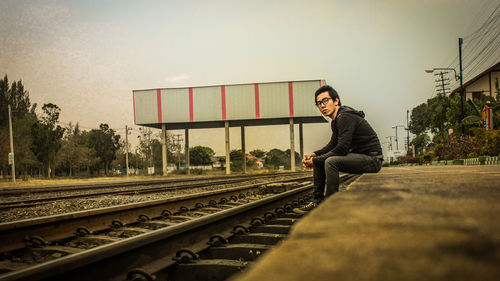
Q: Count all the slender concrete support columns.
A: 6